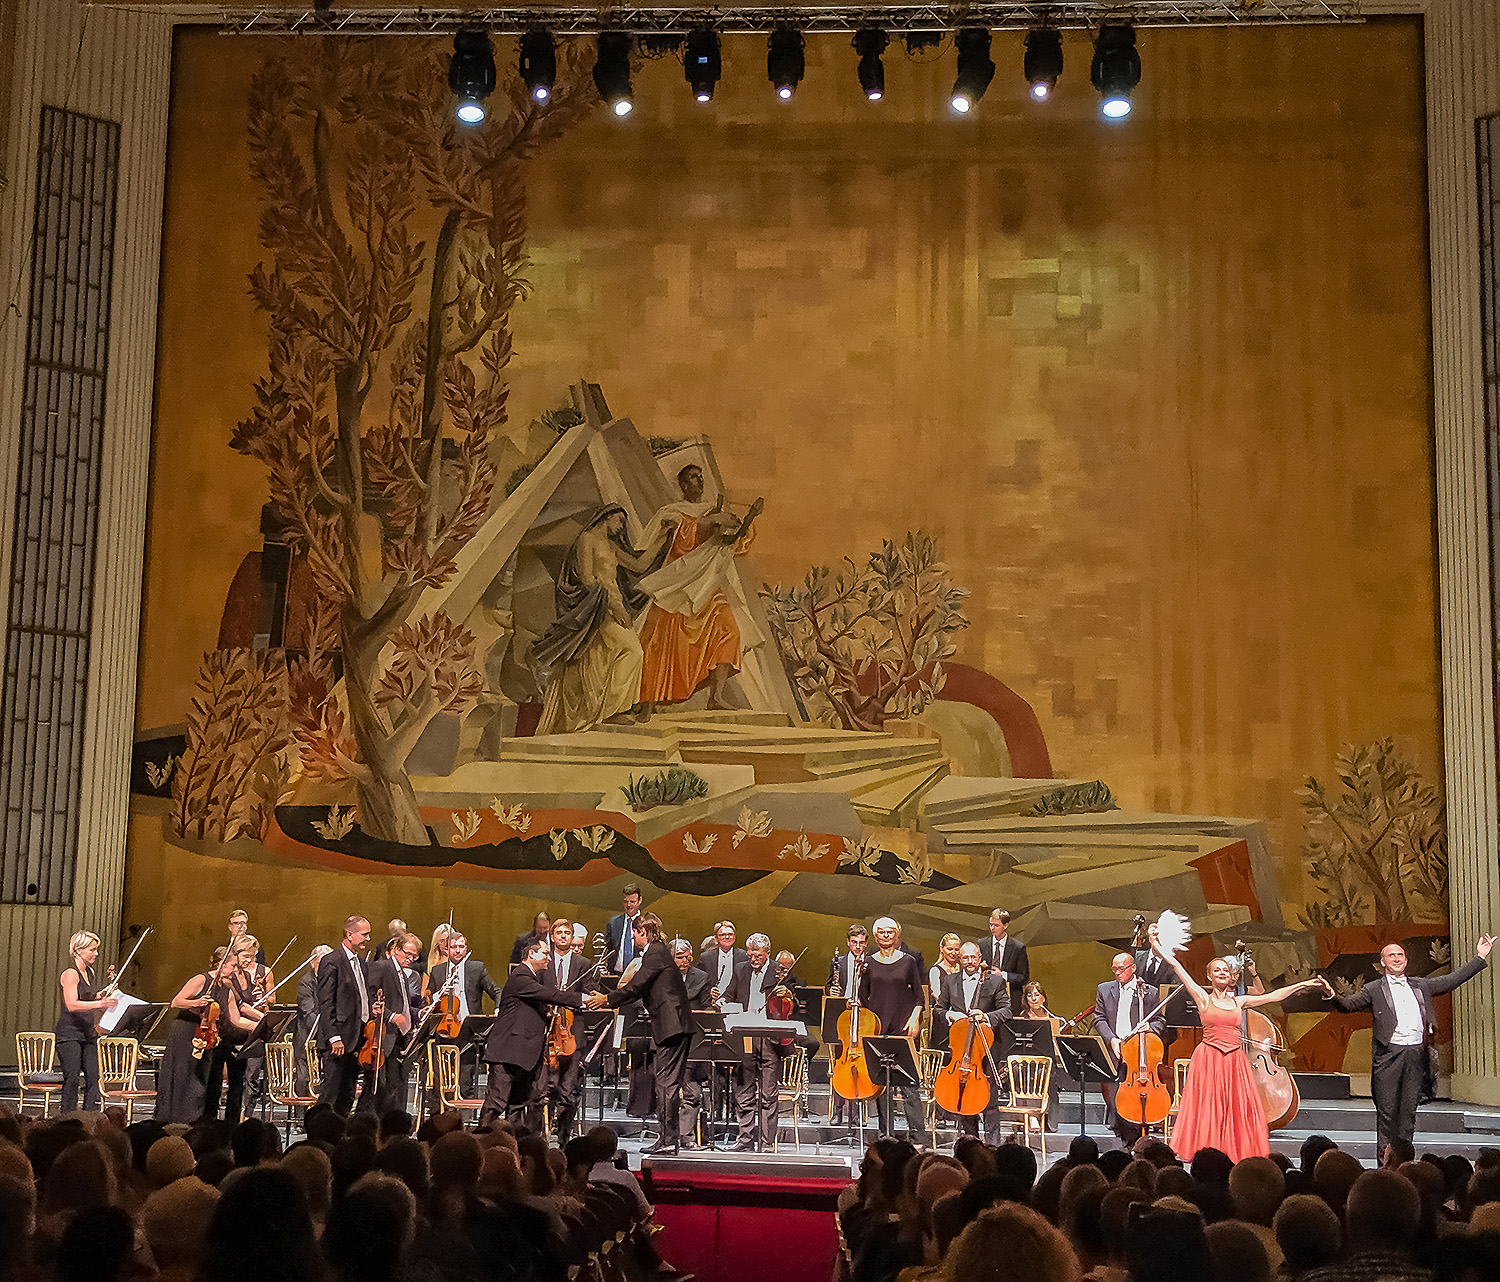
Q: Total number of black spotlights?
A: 9